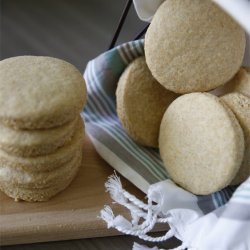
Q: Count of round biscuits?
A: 10